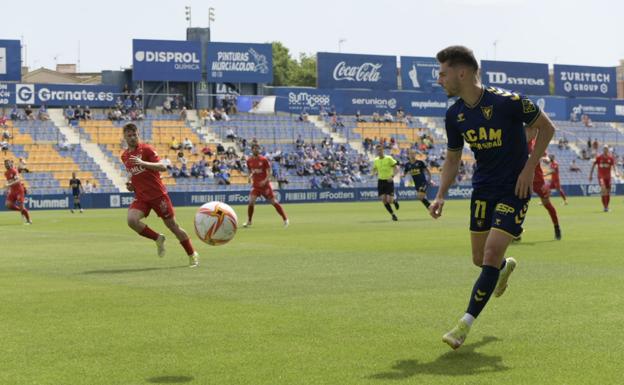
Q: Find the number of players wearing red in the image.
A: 6